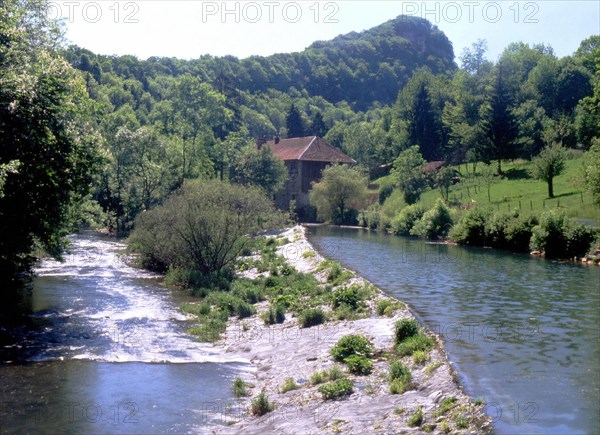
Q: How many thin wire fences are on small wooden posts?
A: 1